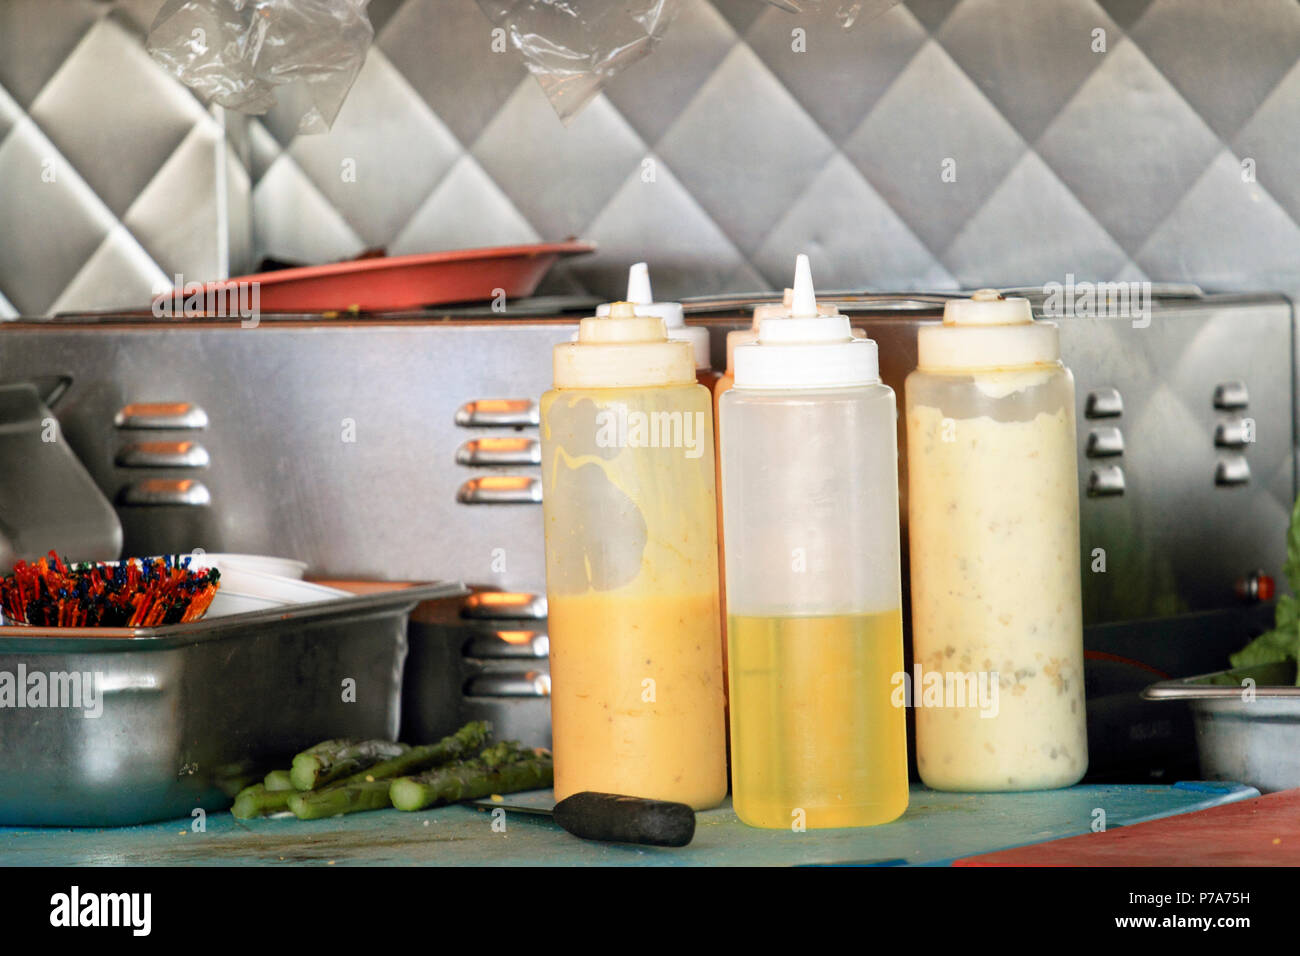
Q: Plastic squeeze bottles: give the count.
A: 5